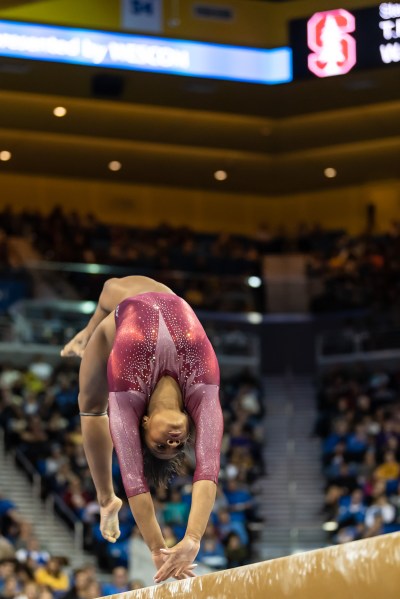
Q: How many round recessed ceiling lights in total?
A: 5